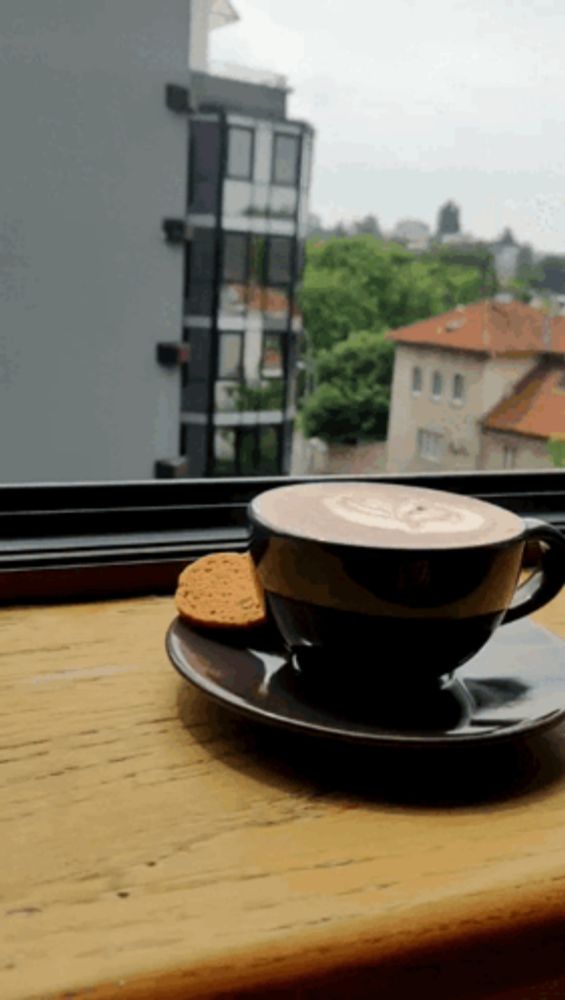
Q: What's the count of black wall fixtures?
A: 4